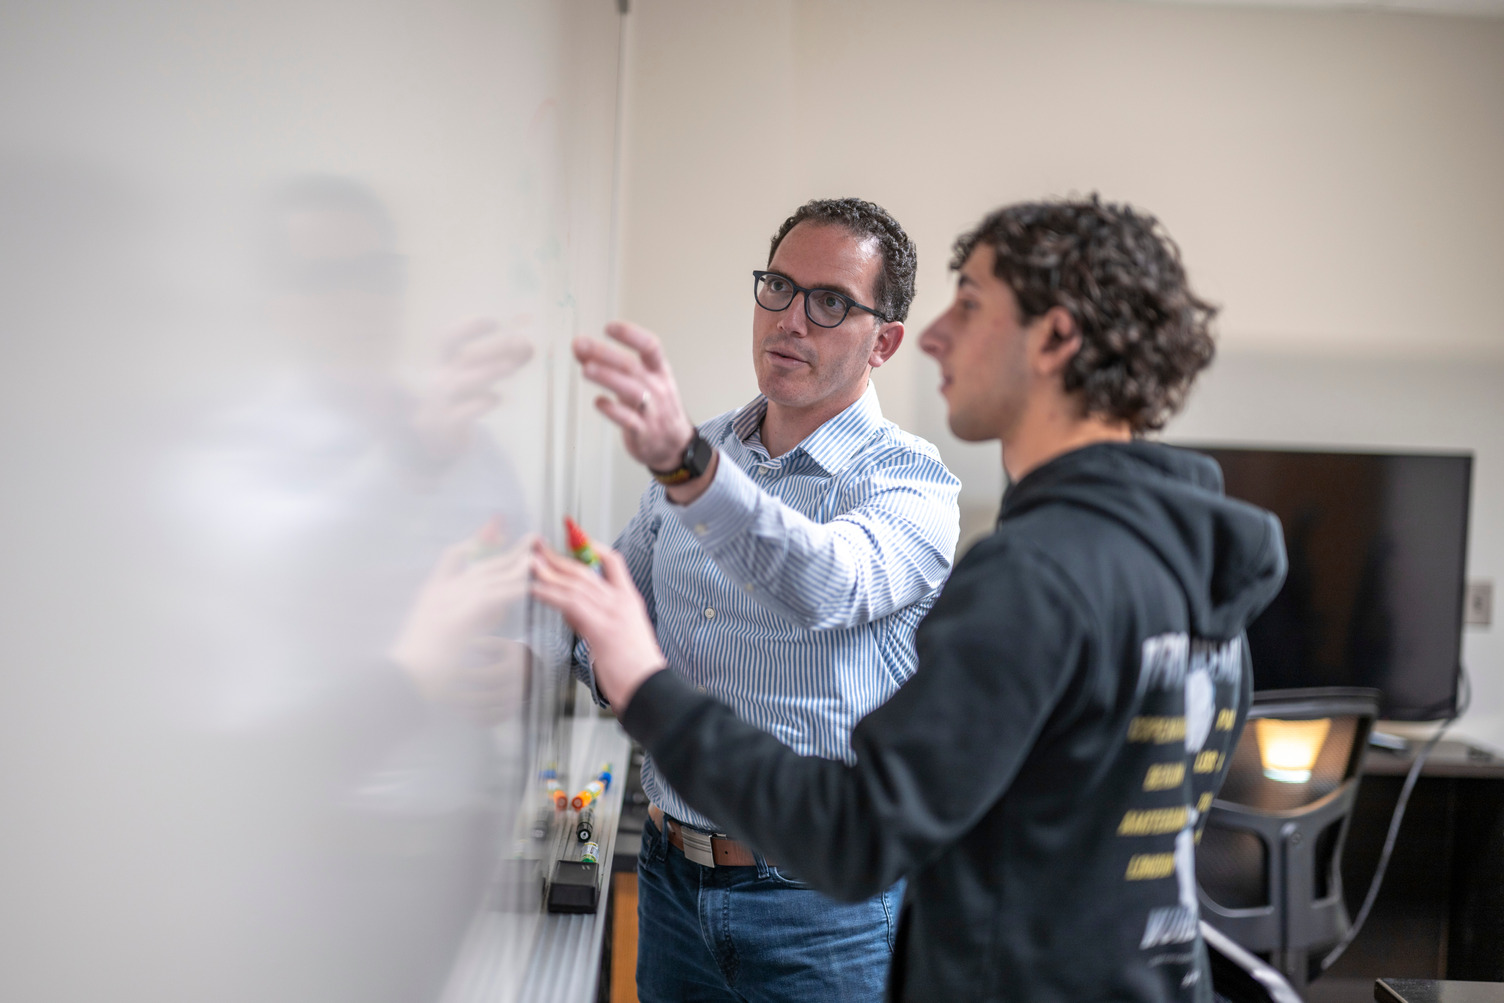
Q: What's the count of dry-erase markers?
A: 5